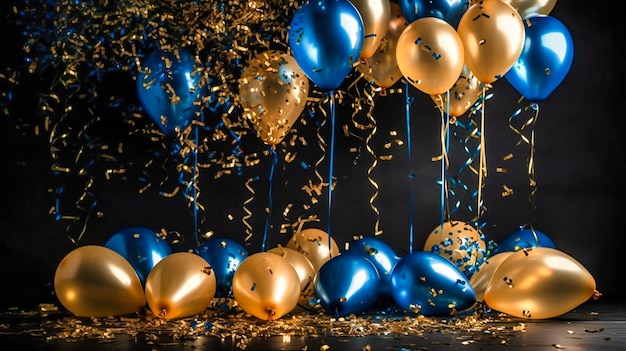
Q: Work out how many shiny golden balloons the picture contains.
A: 15